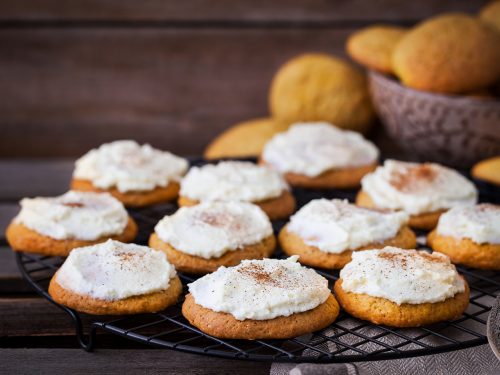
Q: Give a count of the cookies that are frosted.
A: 11